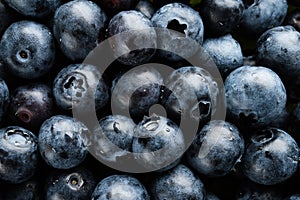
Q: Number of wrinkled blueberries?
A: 0